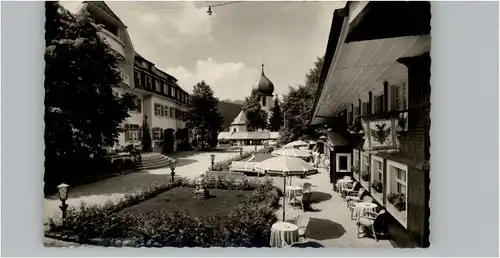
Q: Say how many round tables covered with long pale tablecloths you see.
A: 4